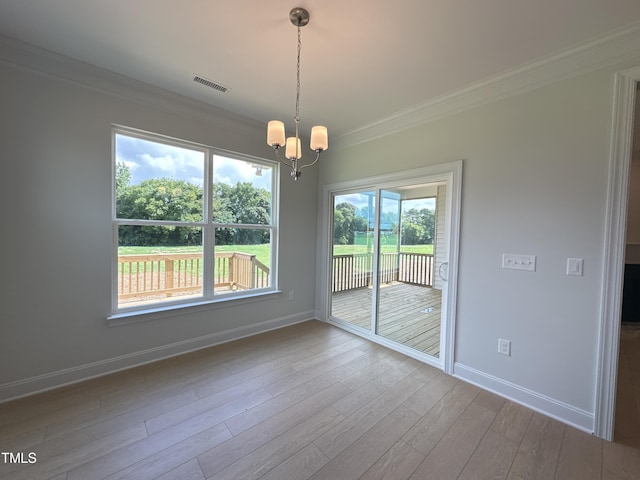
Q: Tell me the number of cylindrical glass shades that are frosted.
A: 3